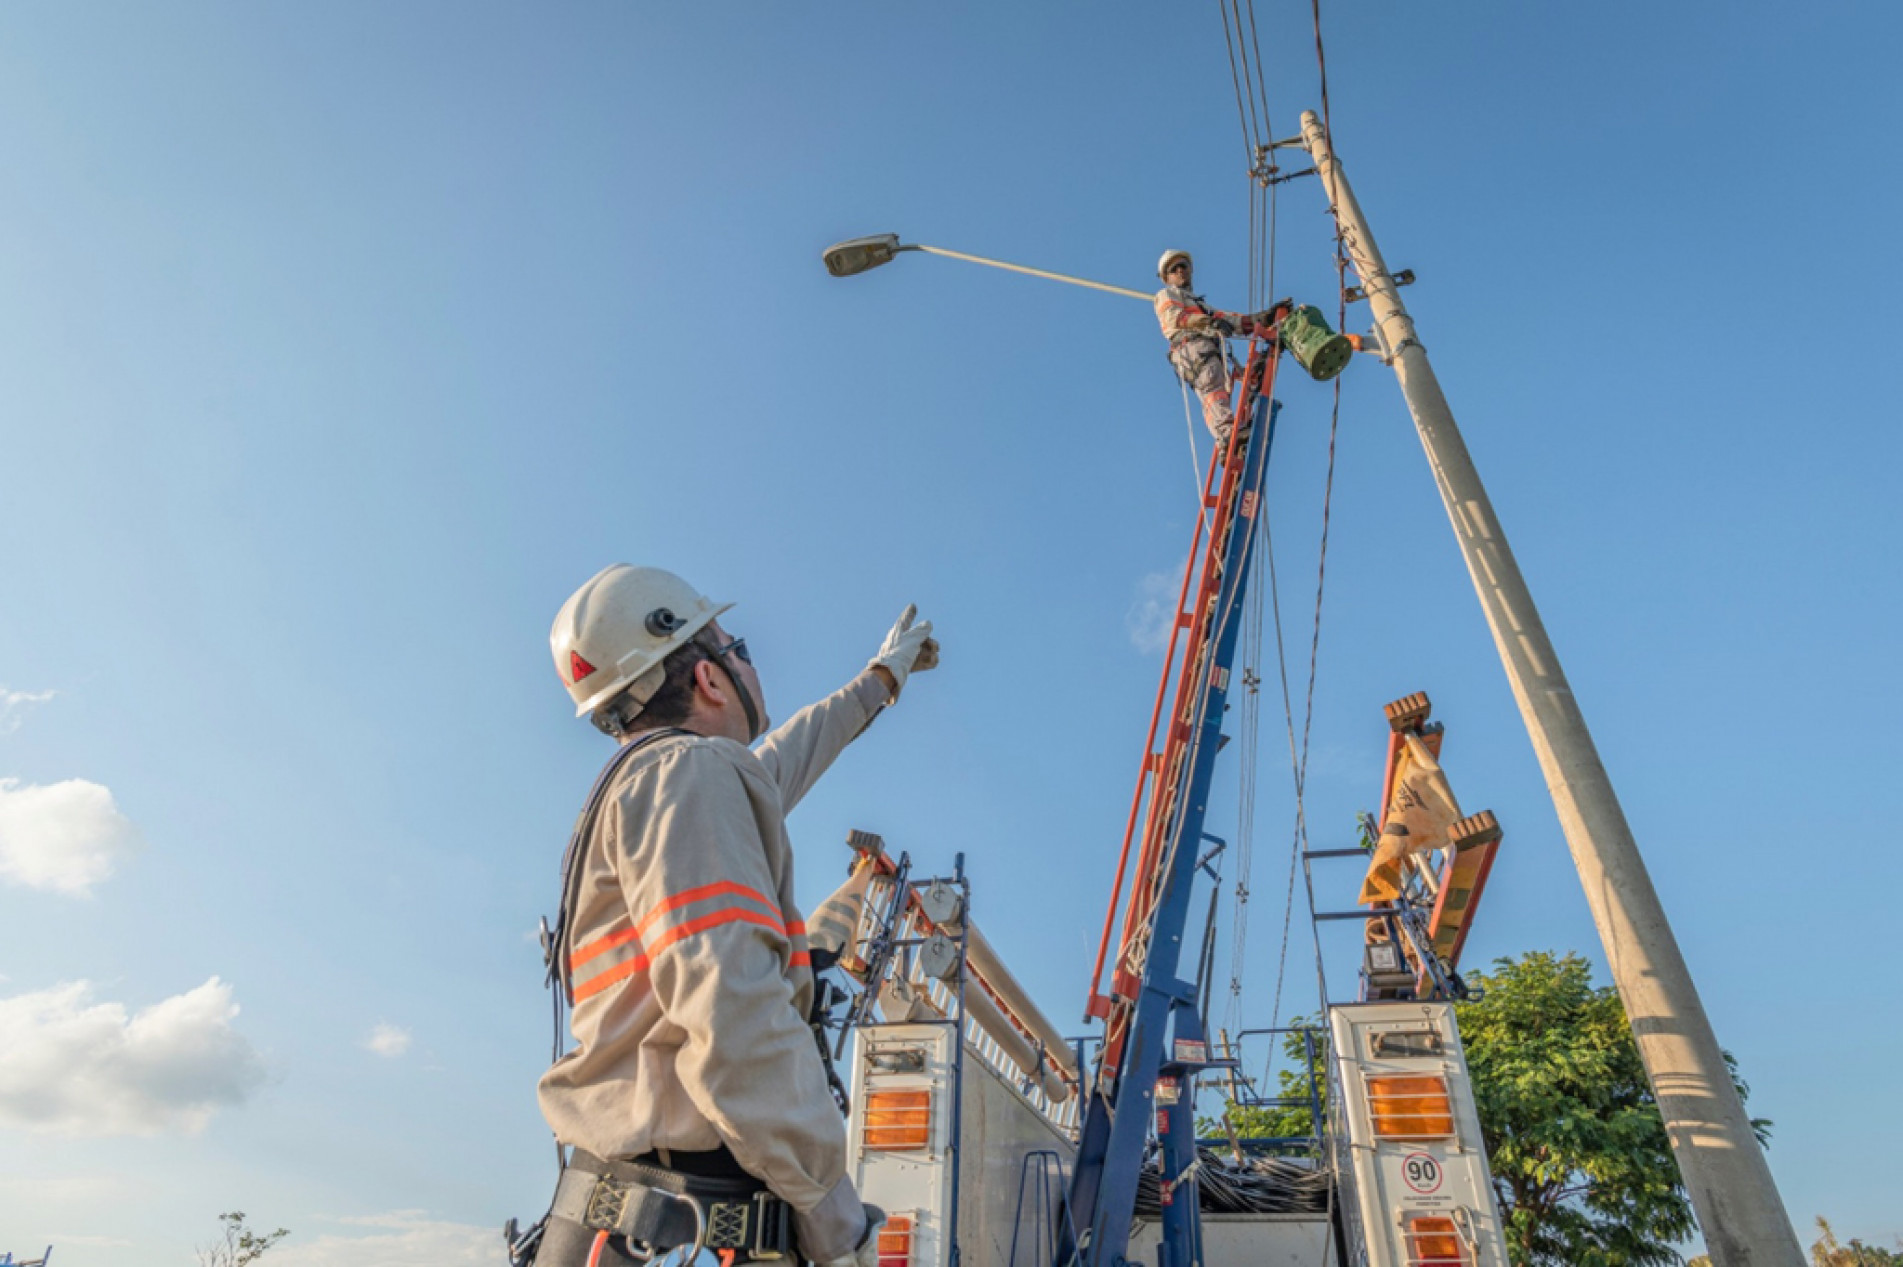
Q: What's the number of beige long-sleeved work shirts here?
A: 2